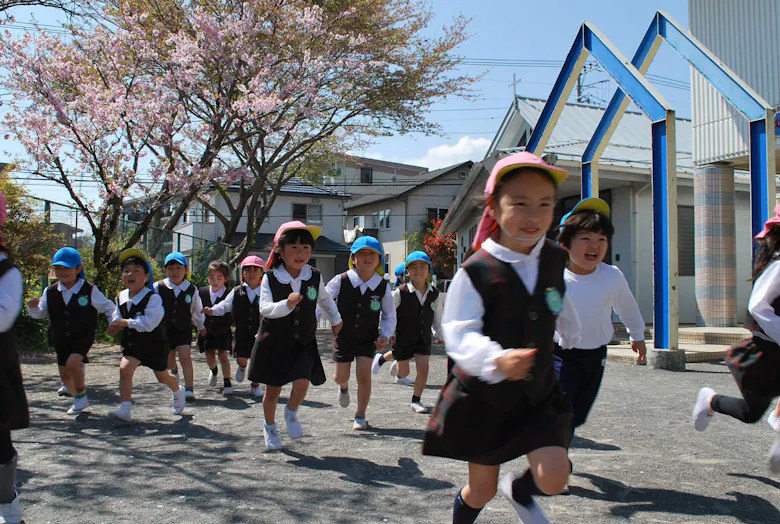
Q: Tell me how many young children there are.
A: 13